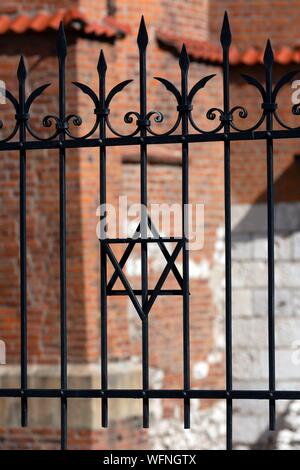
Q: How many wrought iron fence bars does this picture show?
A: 7